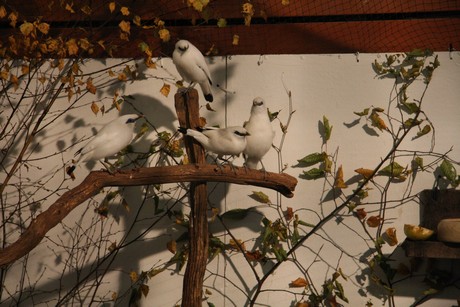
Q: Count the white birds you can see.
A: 4